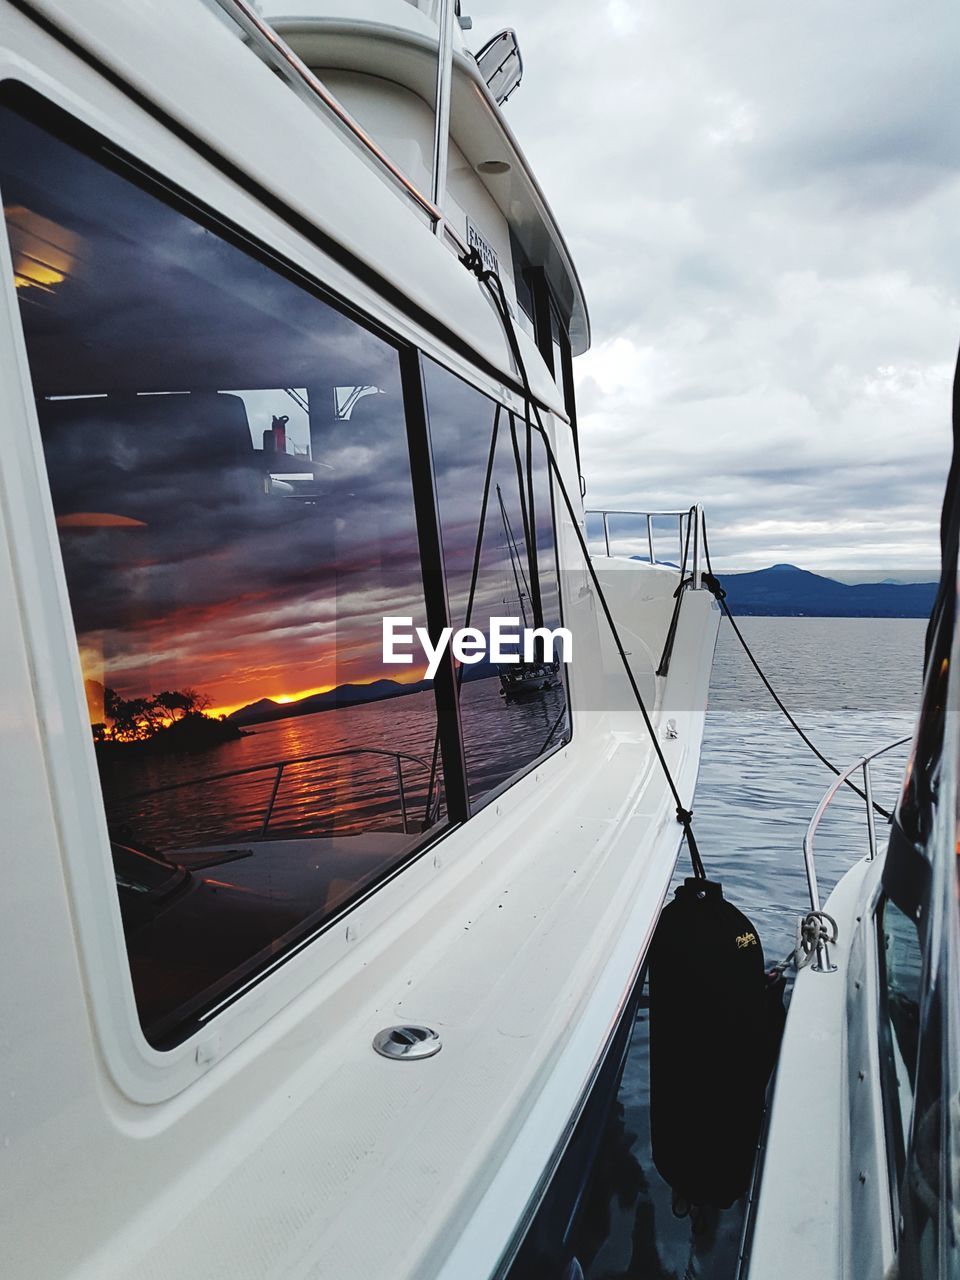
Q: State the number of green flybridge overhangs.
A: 0